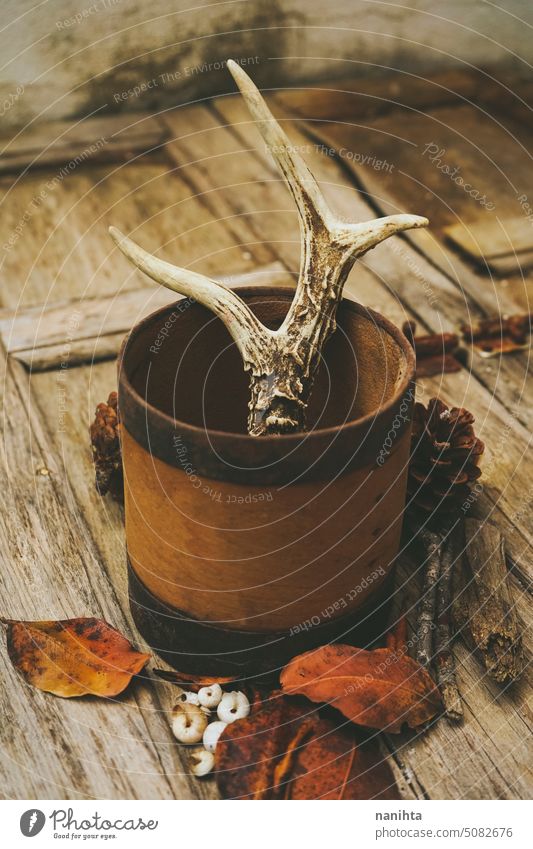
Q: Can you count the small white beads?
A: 6